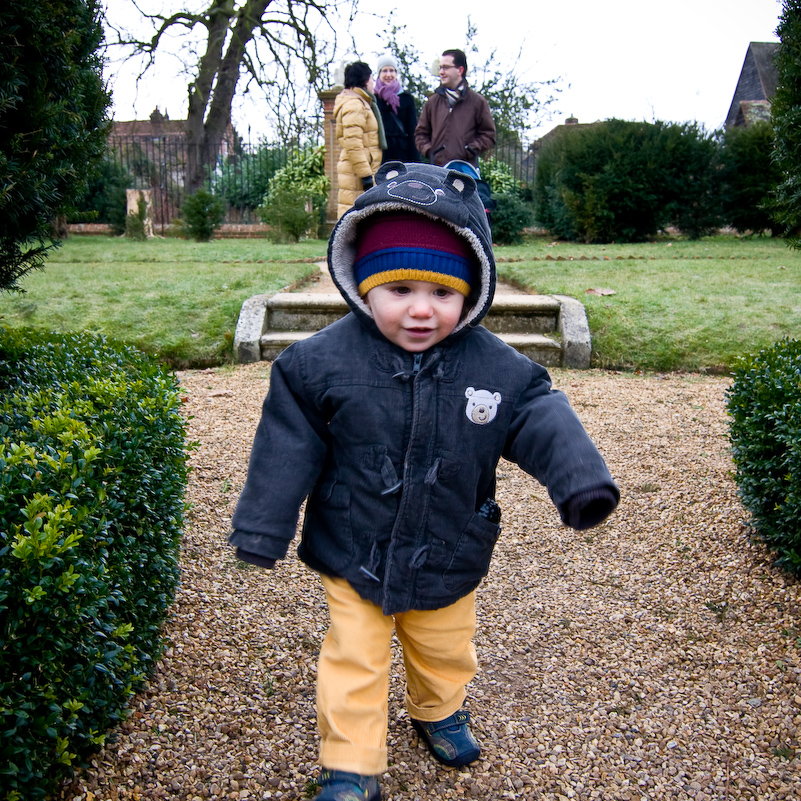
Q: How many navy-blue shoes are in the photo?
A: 2